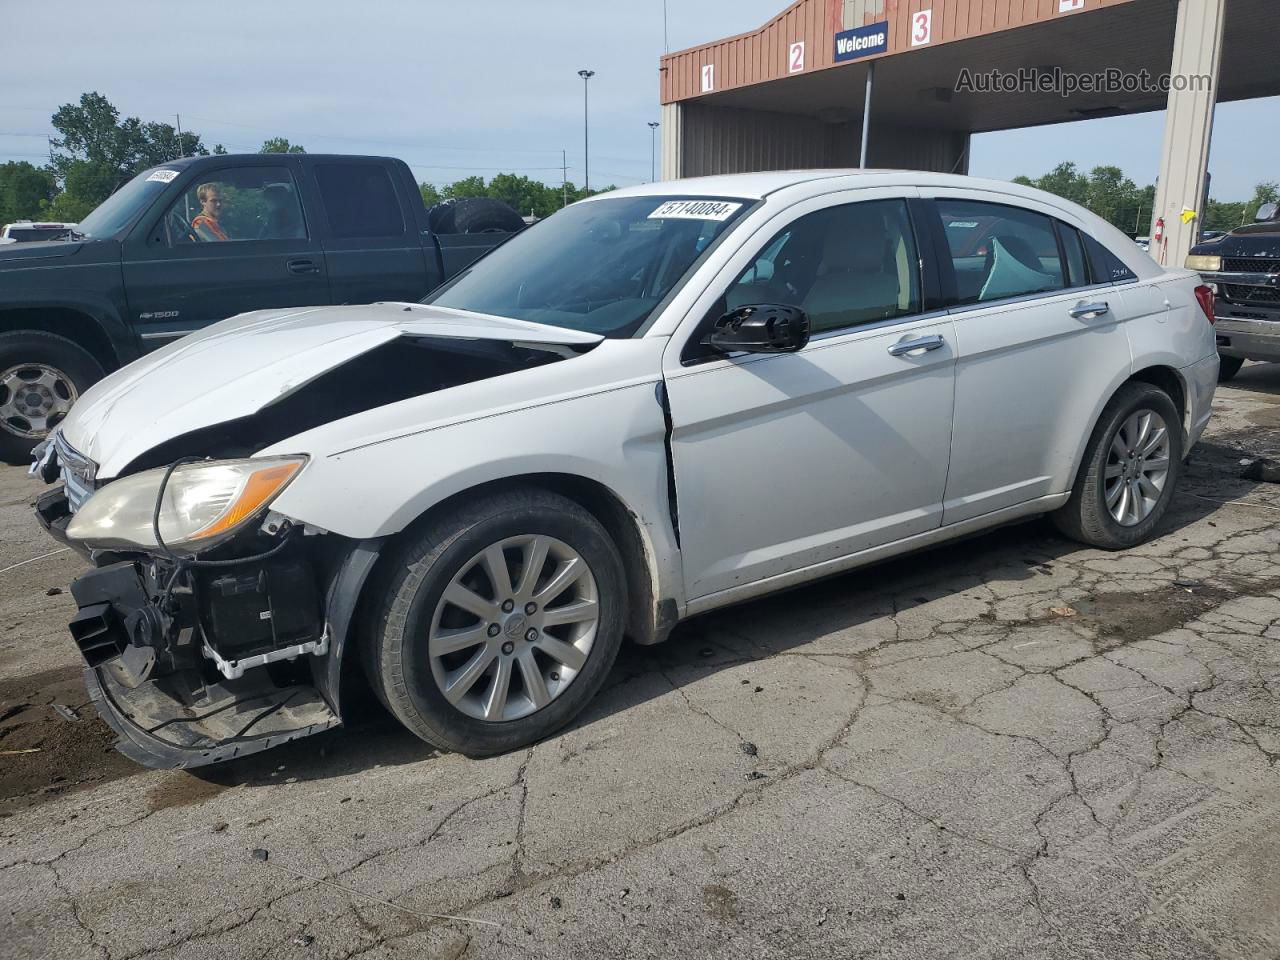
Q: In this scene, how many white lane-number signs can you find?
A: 4